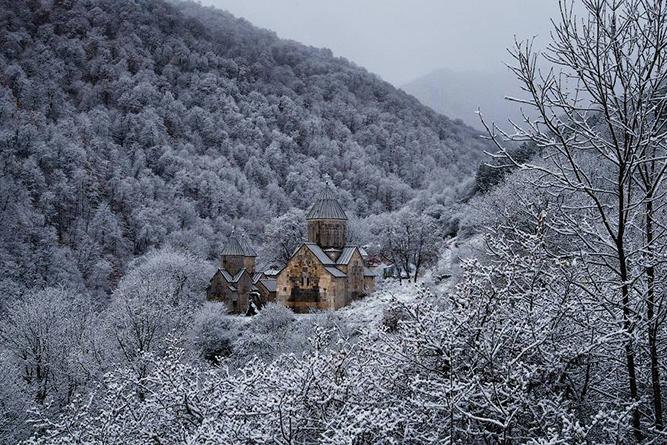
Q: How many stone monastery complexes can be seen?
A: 1